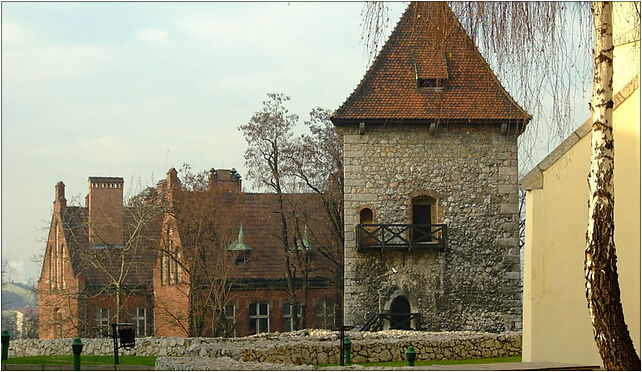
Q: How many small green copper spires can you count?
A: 2